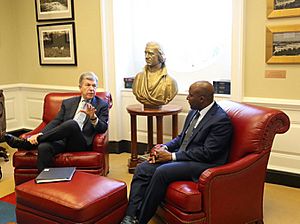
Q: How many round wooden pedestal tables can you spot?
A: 1